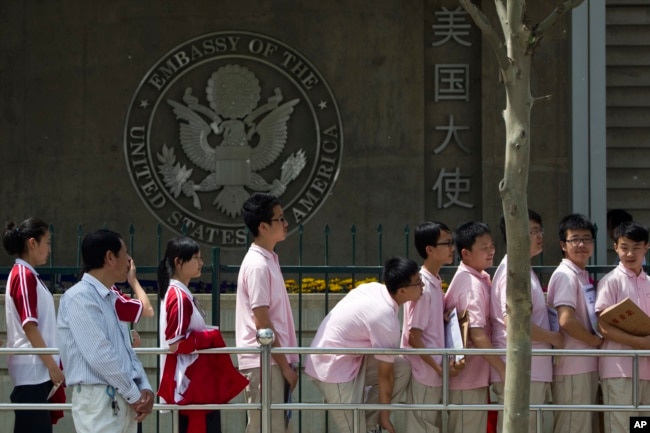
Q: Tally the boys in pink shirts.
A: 7